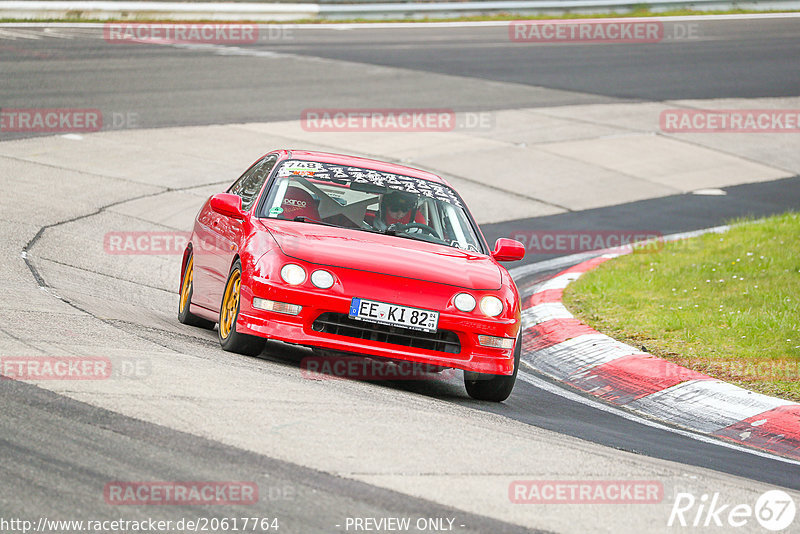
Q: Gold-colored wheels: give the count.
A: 2